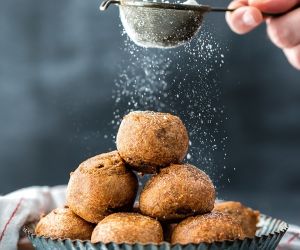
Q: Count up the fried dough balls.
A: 7